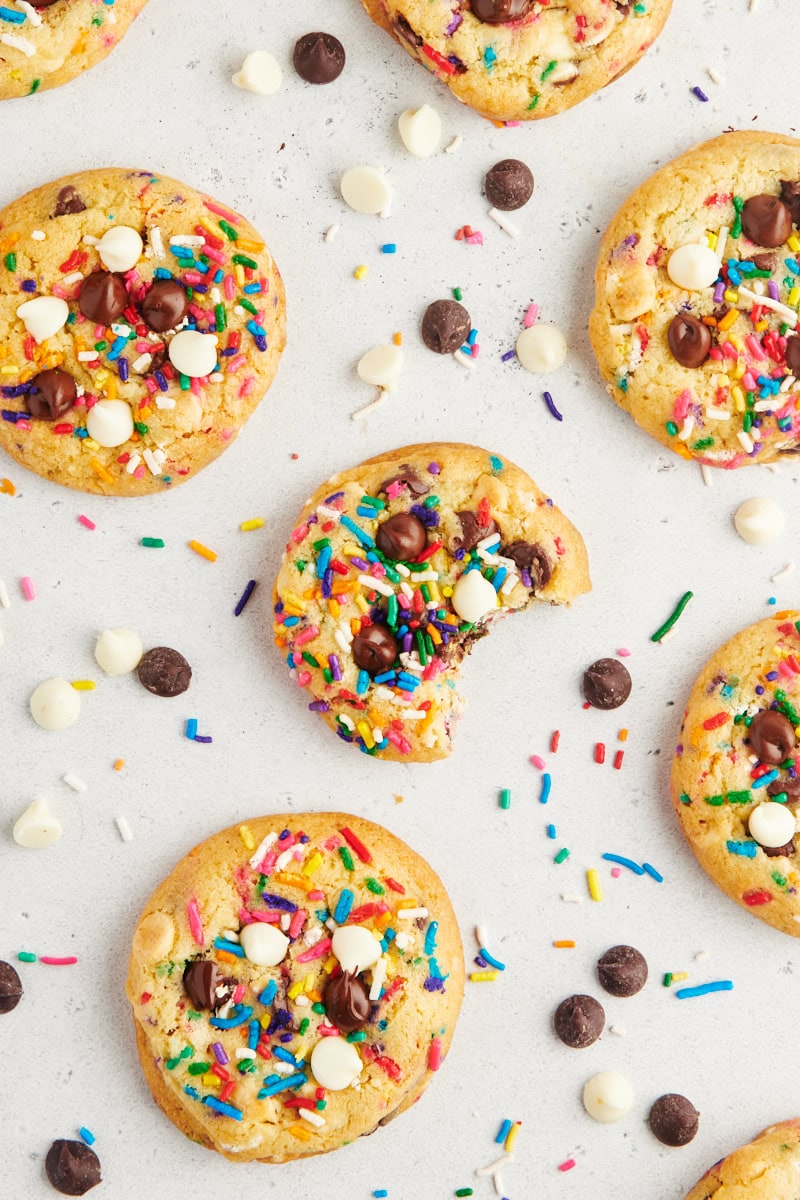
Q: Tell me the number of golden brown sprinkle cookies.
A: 8